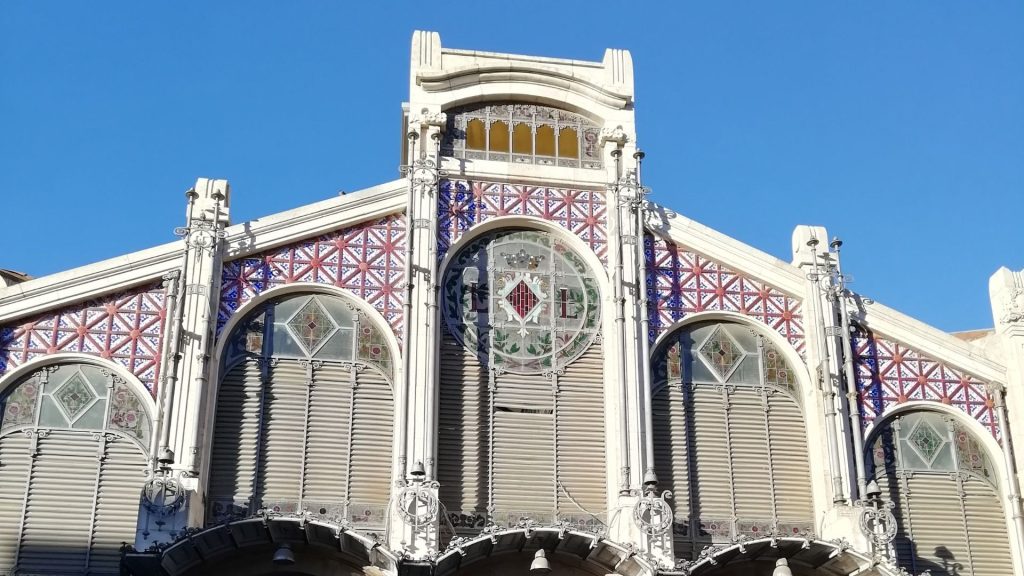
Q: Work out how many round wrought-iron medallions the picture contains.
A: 4